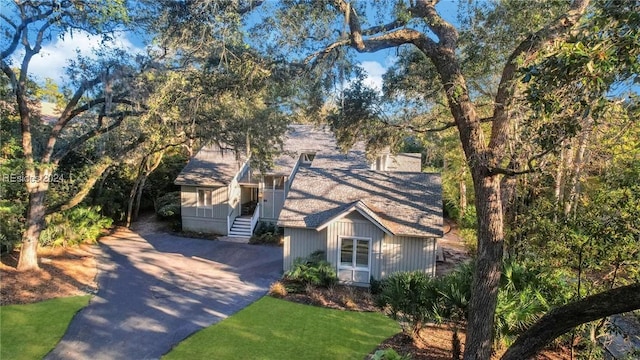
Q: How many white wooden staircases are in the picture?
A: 1